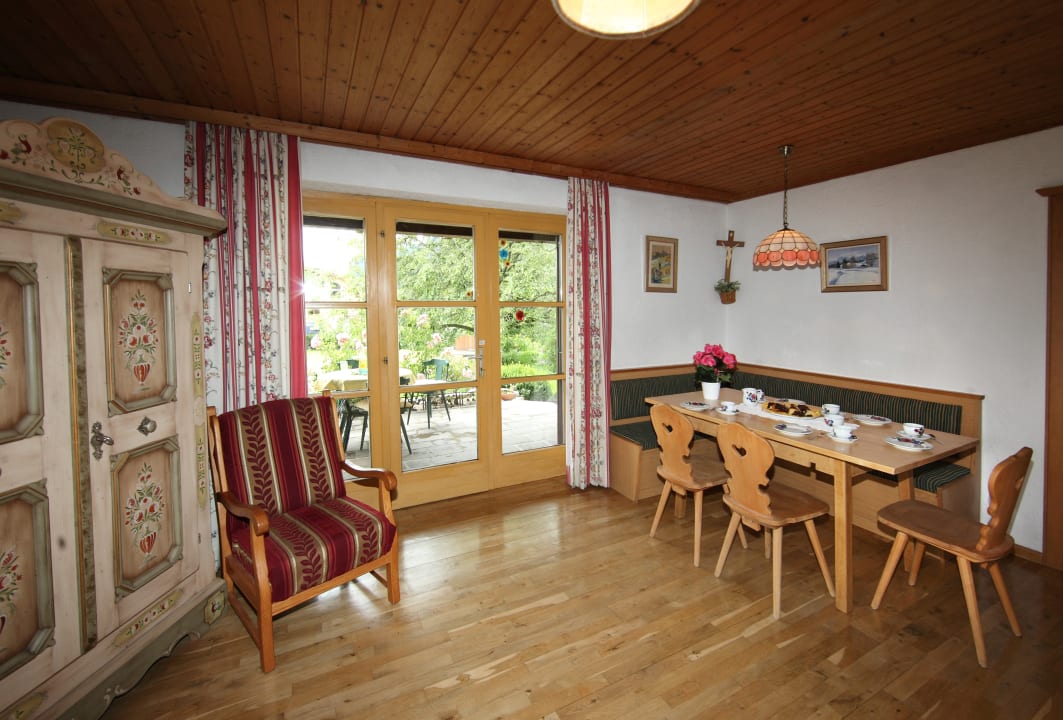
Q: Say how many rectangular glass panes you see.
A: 9